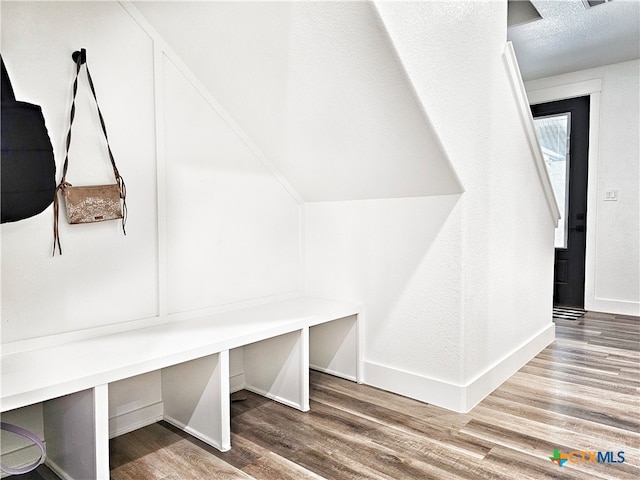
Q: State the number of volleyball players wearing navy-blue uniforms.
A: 0